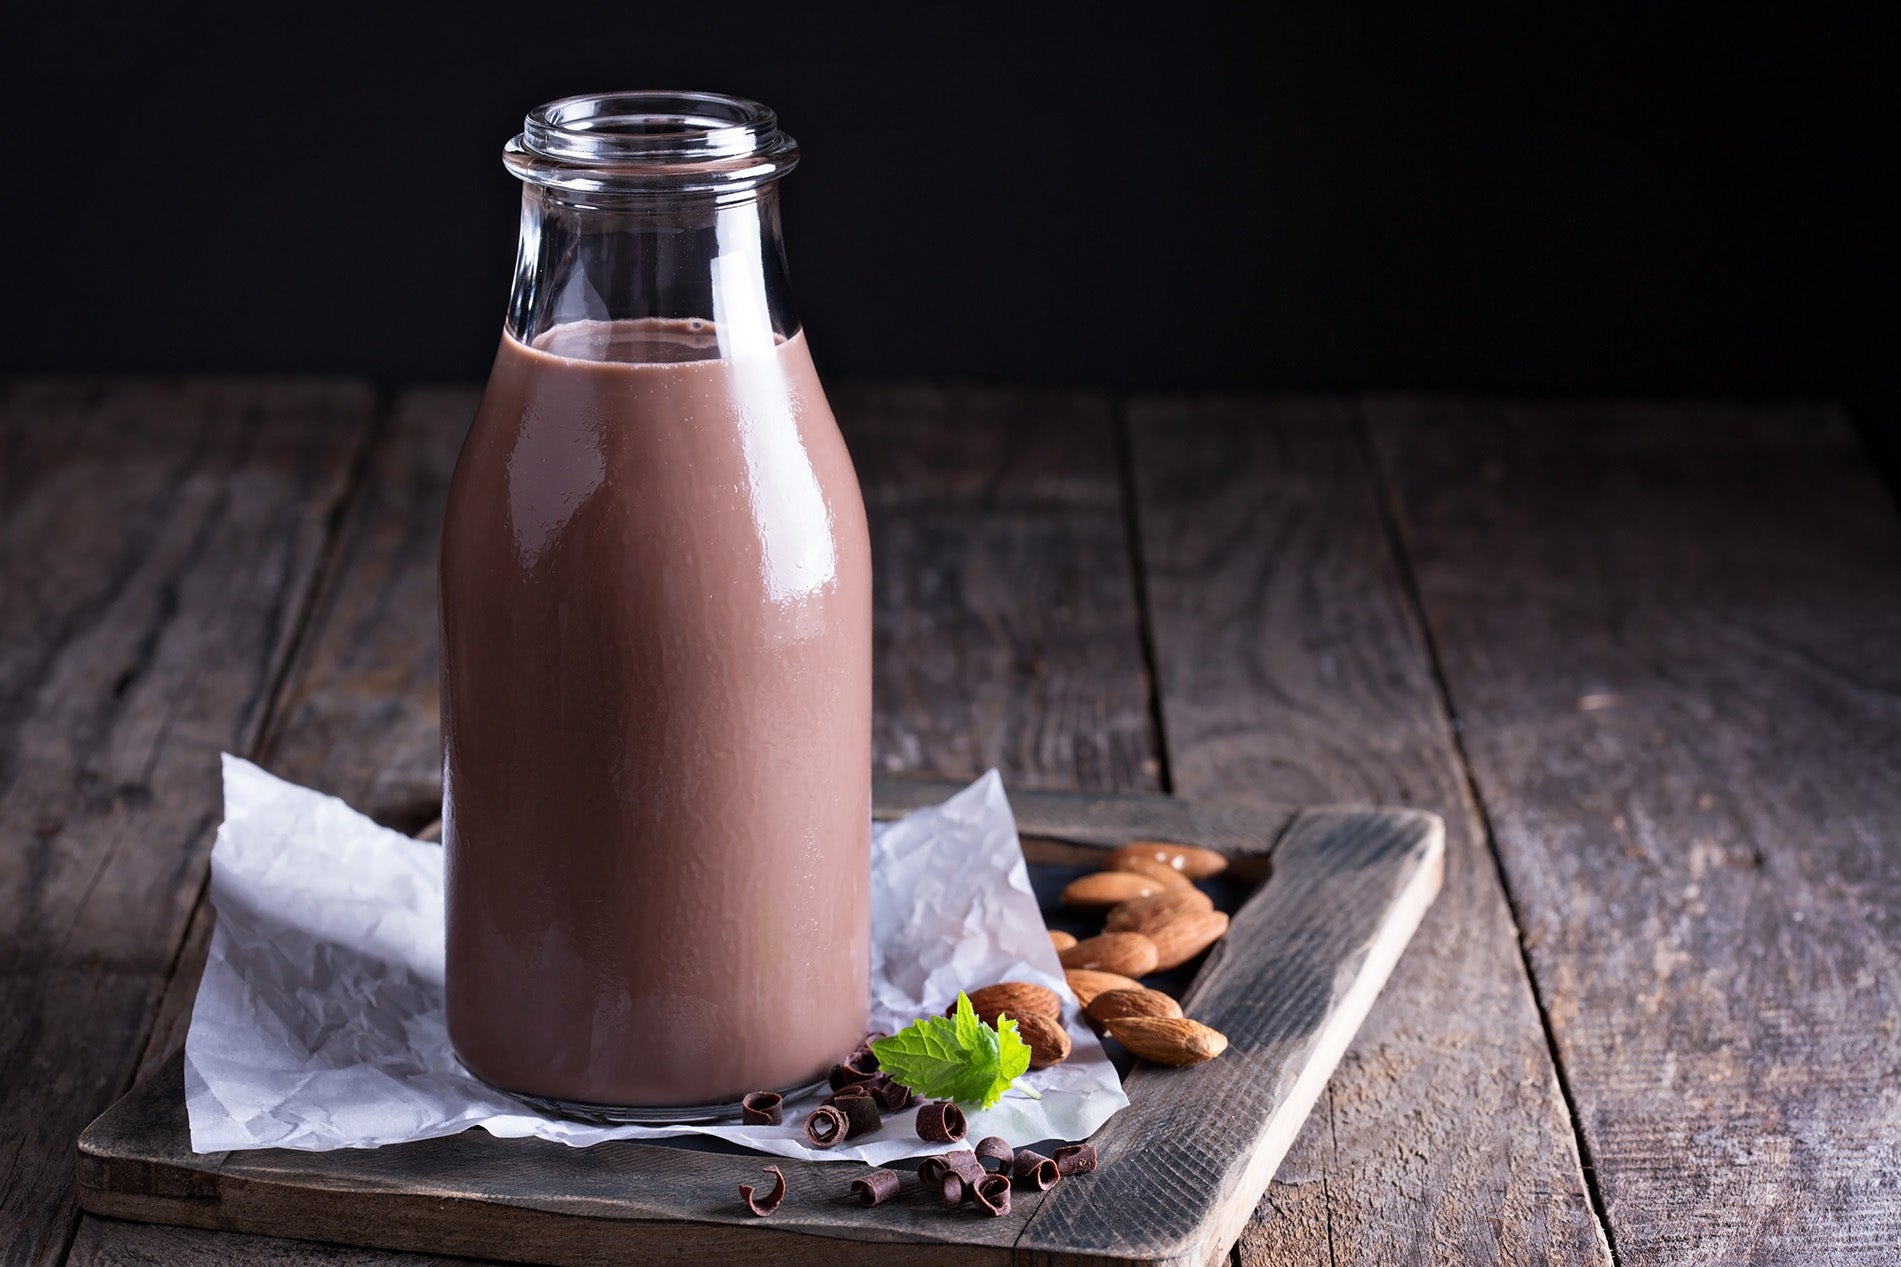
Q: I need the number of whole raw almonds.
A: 12